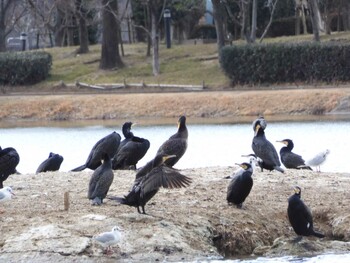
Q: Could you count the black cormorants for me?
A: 11